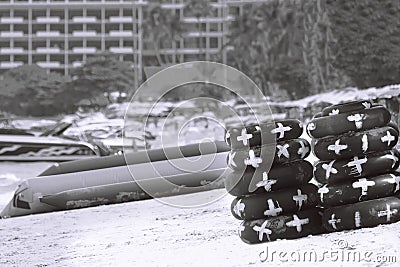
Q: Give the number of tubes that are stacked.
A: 11